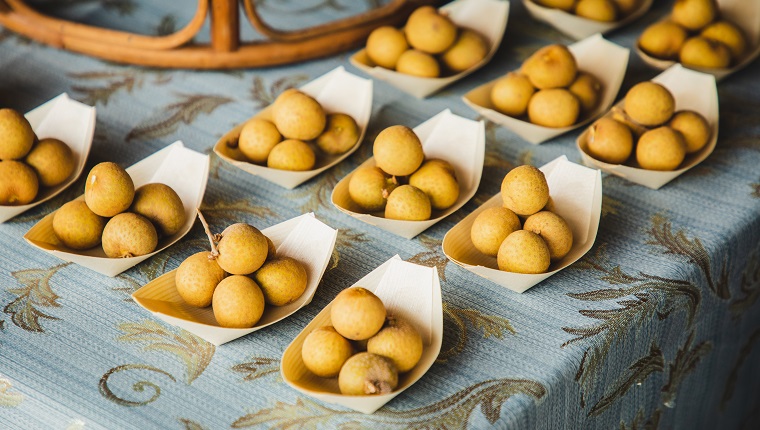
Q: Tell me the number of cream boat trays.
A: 12